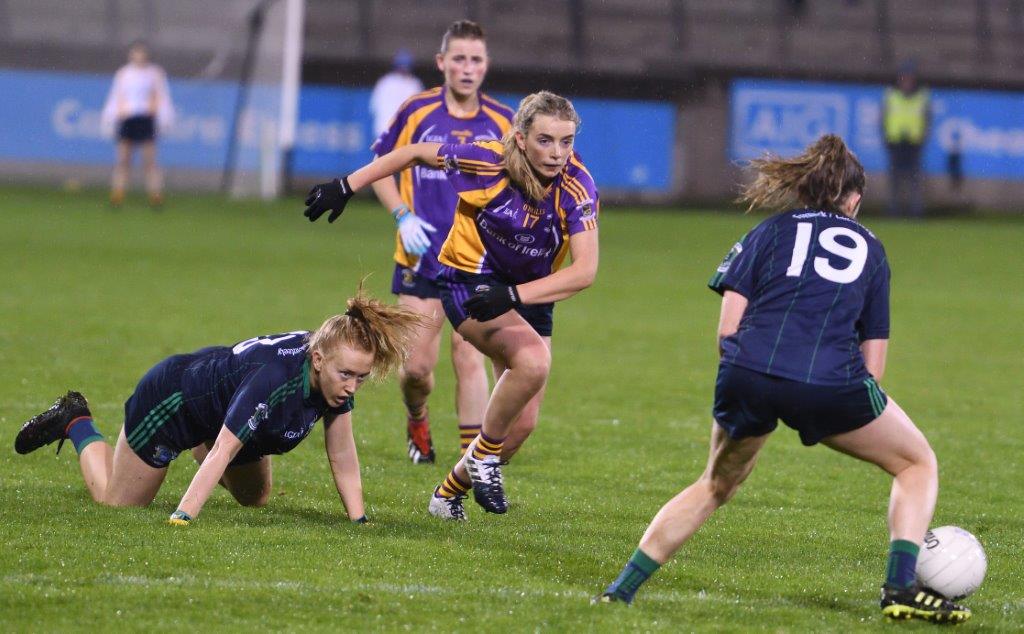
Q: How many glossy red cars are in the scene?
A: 0